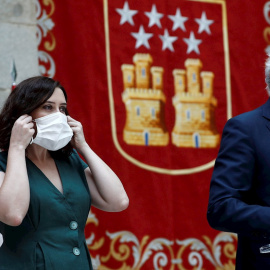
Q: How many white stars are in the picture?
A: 7